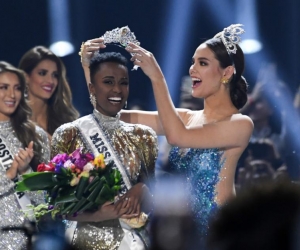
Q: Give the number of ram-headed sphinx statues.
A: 0